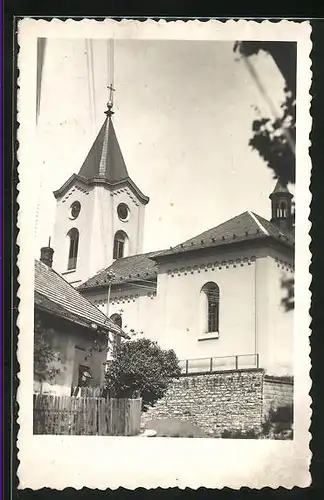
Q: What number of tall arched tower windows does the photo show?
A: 2